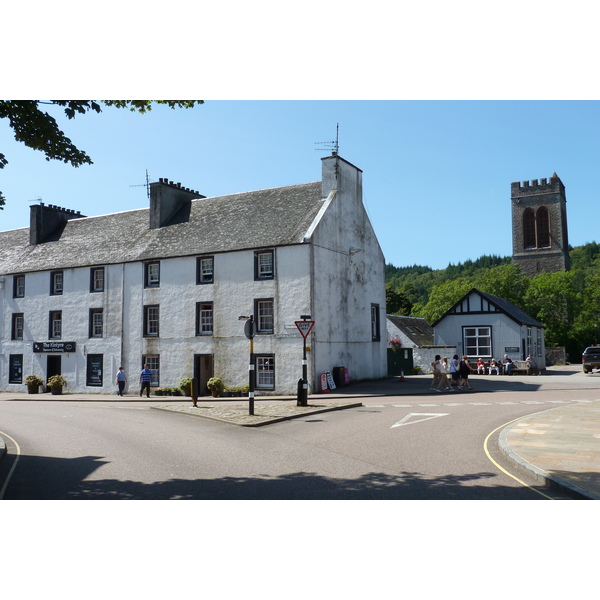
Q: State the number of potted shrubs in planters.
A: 4